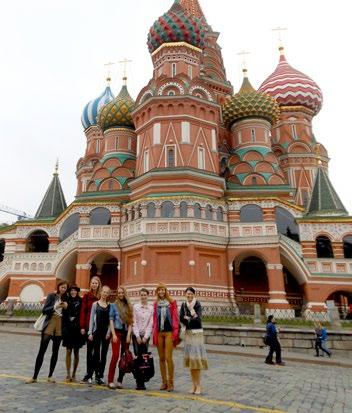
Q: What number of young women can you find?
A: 8